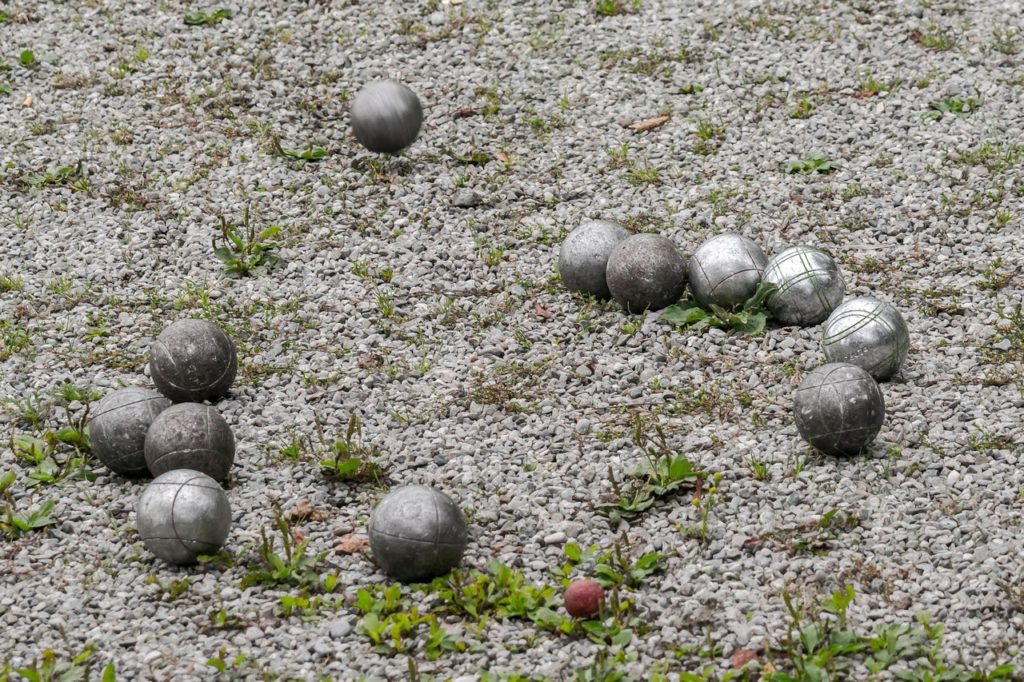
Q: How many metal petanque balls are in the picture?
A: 12